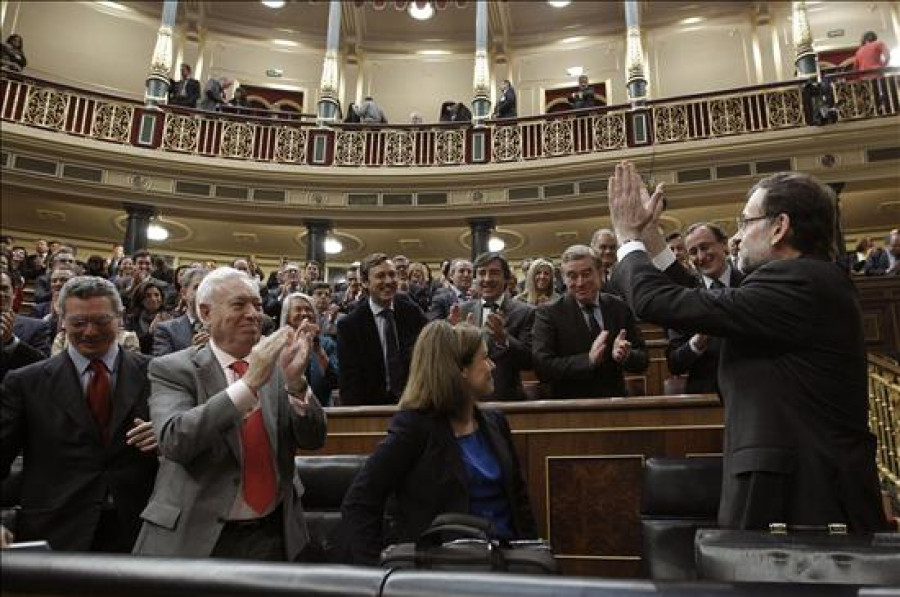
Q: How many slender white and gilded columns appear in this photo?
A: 5